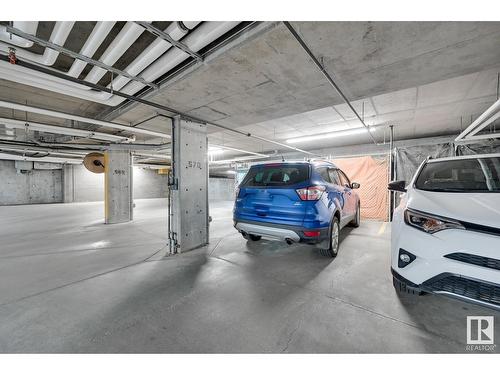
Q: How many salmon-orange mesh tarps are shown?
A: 1